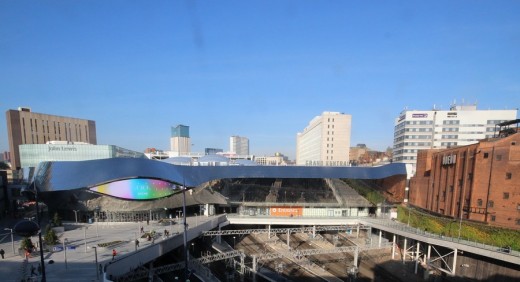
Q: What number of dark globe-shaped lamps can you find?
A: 1